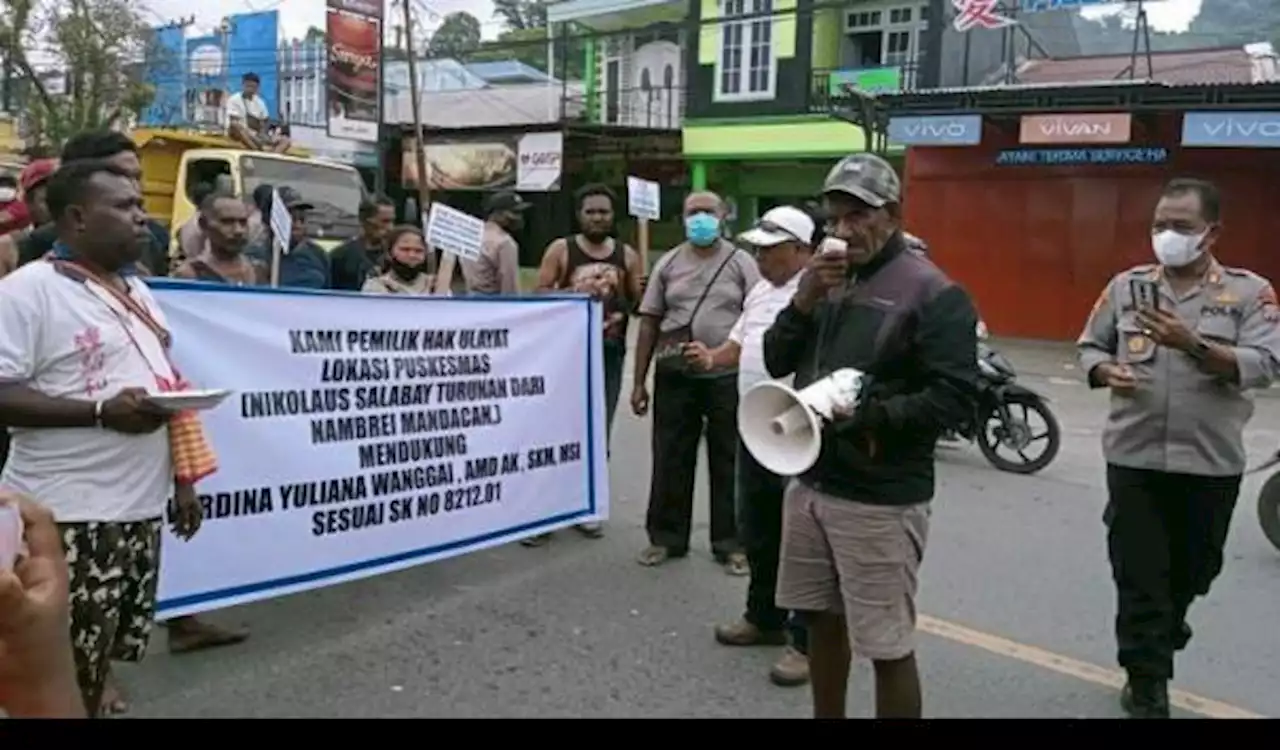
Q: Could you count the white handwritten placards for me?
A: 3